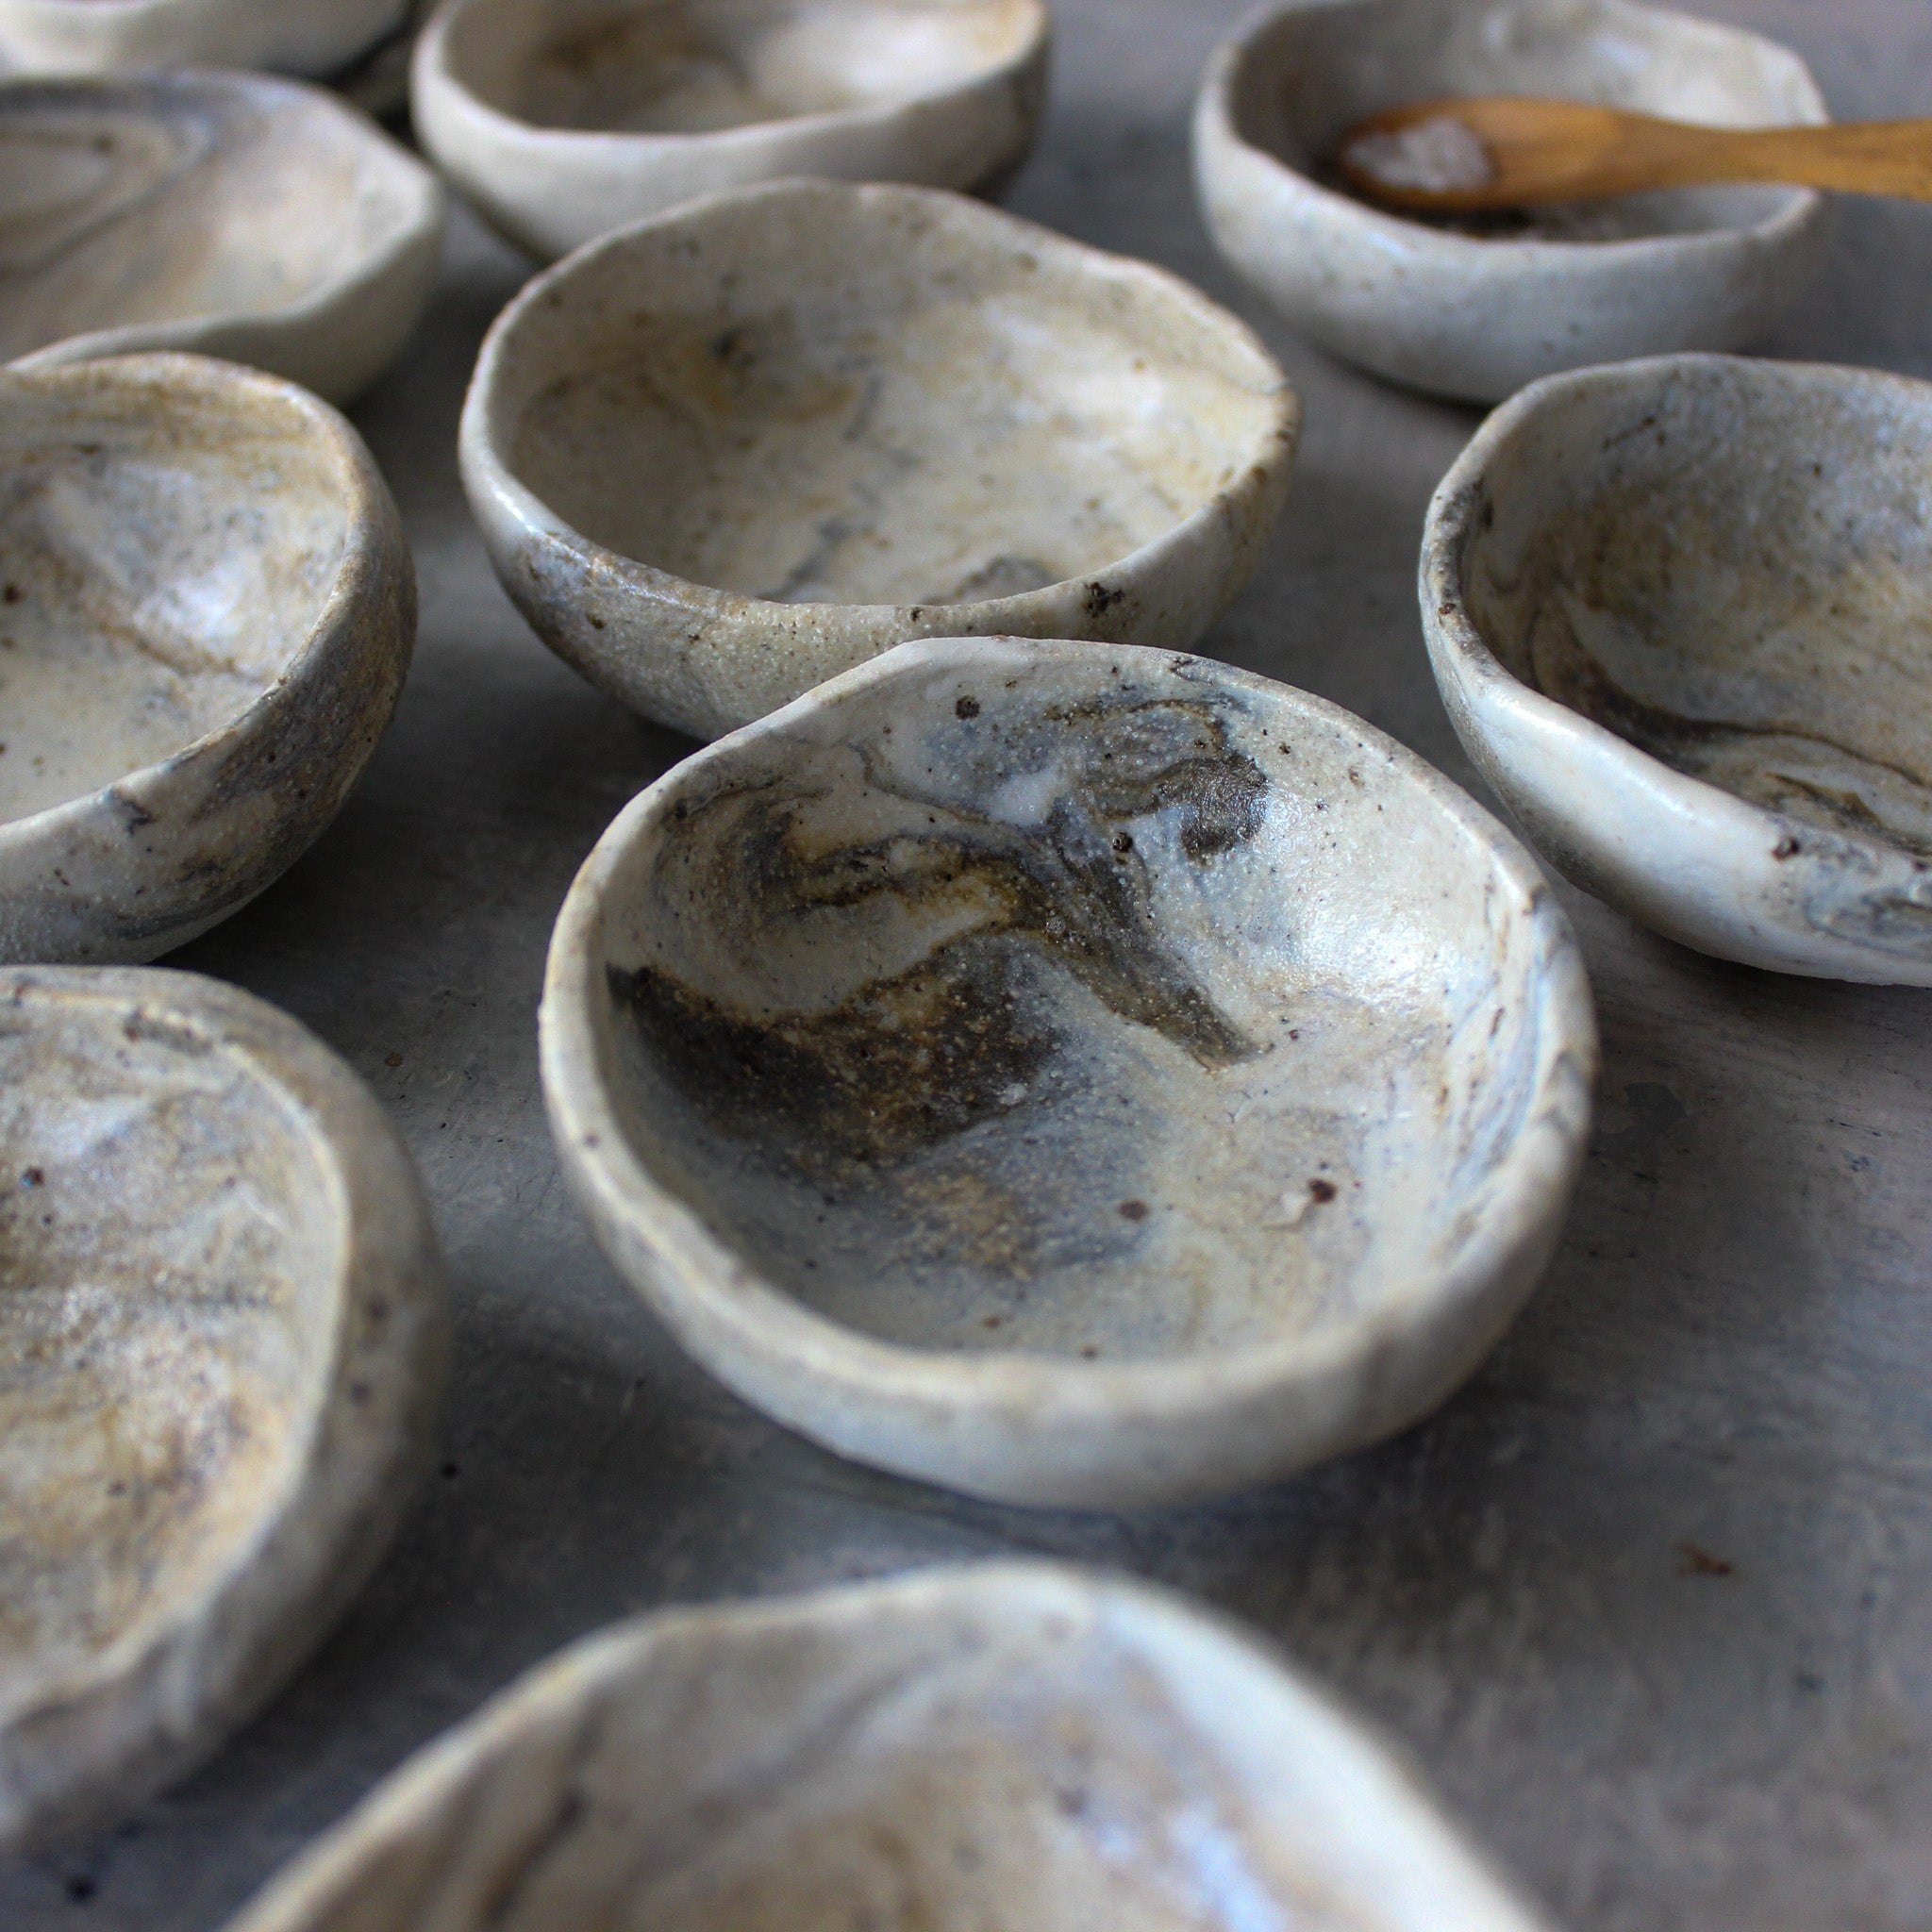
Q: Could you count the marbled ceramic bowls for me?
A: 10